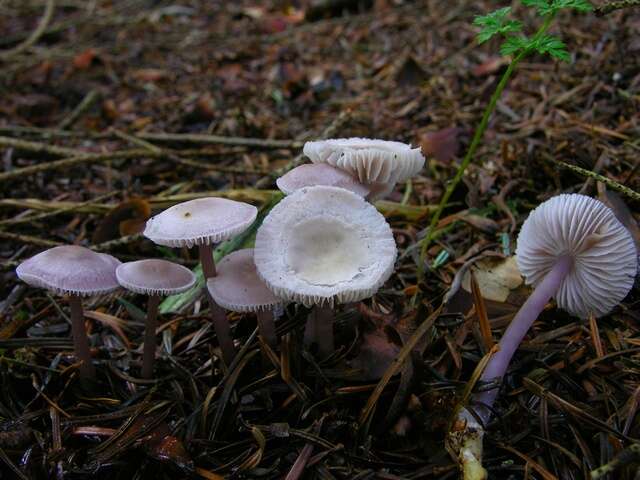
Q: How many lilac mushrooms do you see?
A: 8